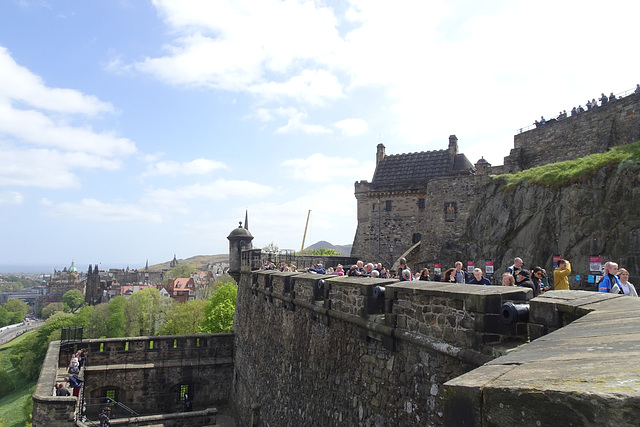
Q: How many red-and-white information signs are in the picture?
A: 5